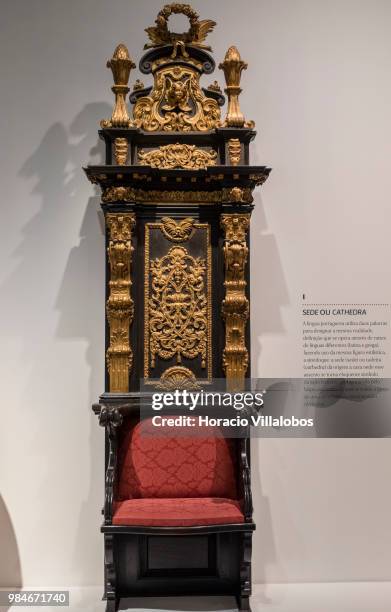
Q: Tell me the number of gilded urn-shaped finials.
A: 2